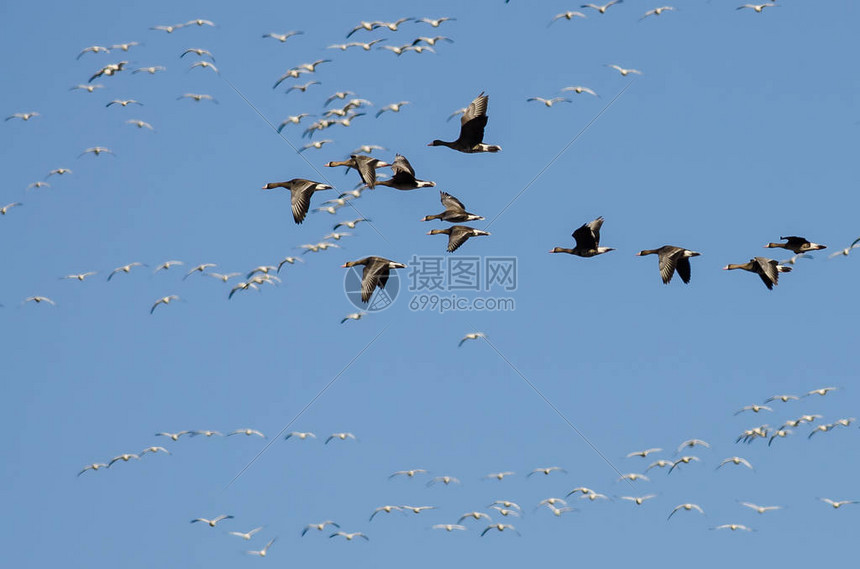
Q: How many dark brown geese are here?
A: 11